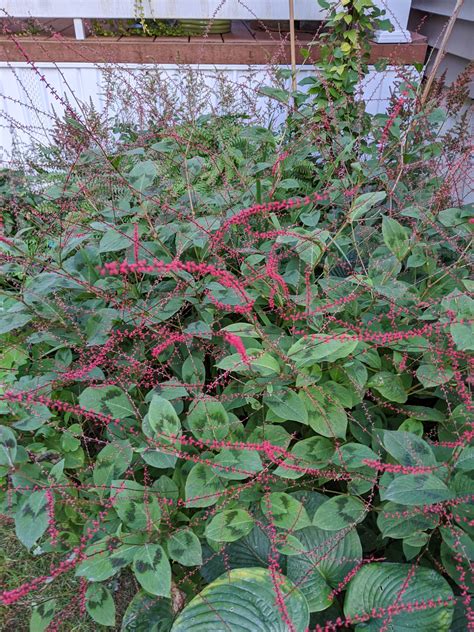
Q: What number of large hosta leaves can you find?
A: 3